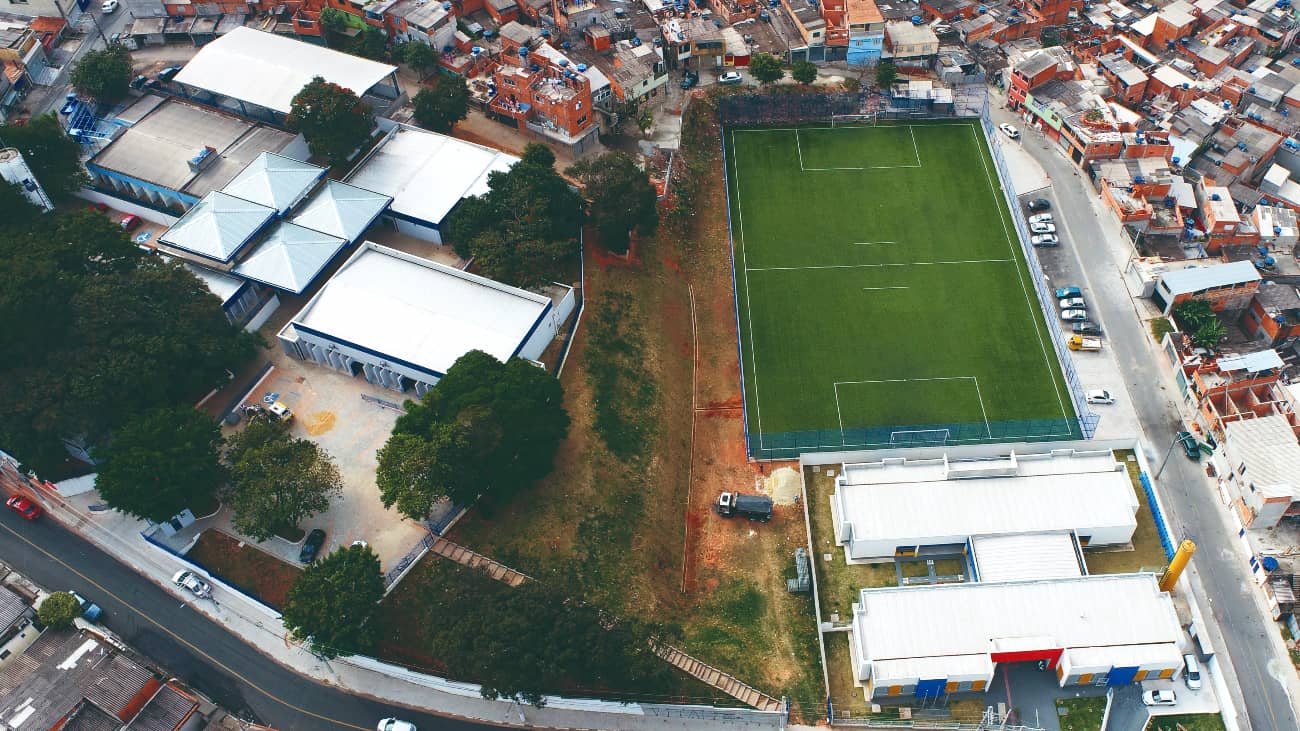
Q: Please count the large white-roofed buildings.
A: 5